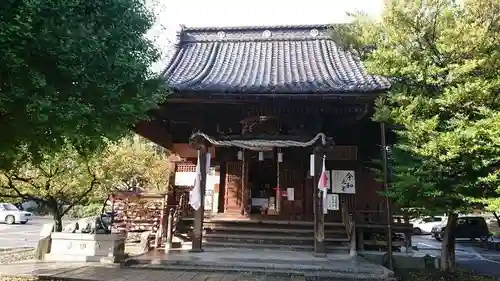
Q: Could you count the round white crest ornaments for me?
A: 3